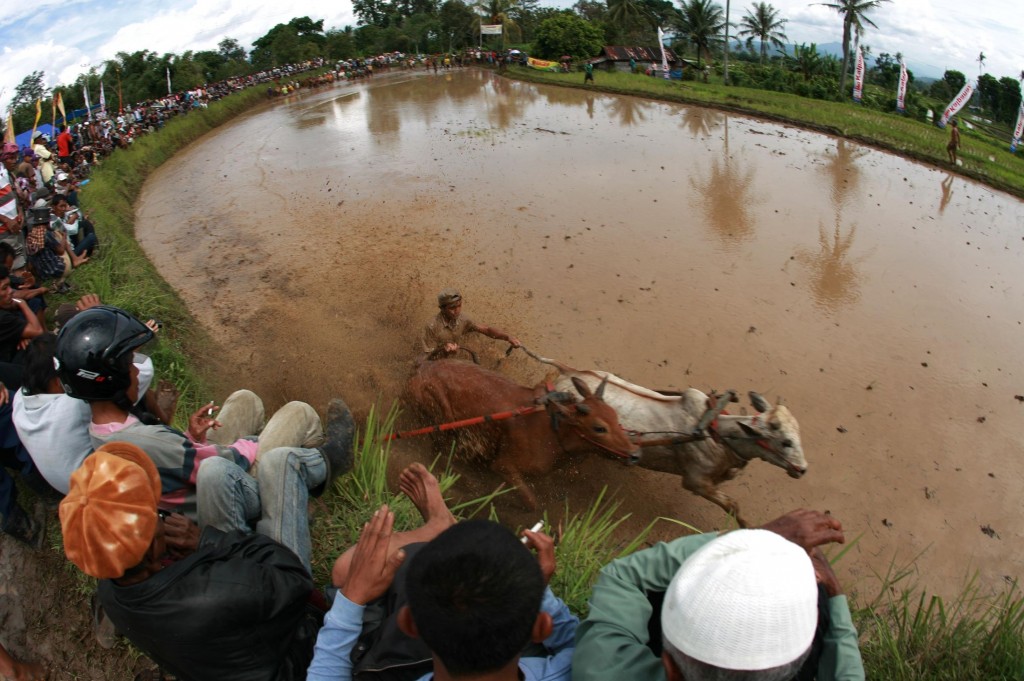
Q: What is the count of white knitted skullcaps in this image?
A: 1